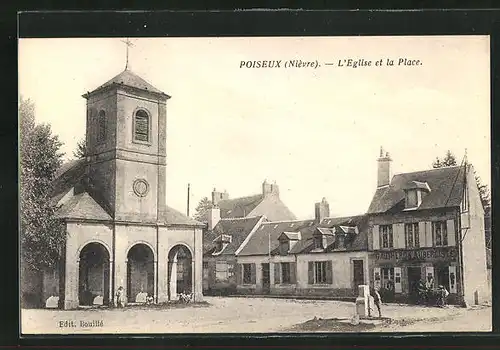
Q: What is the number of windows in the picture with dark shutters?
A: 3